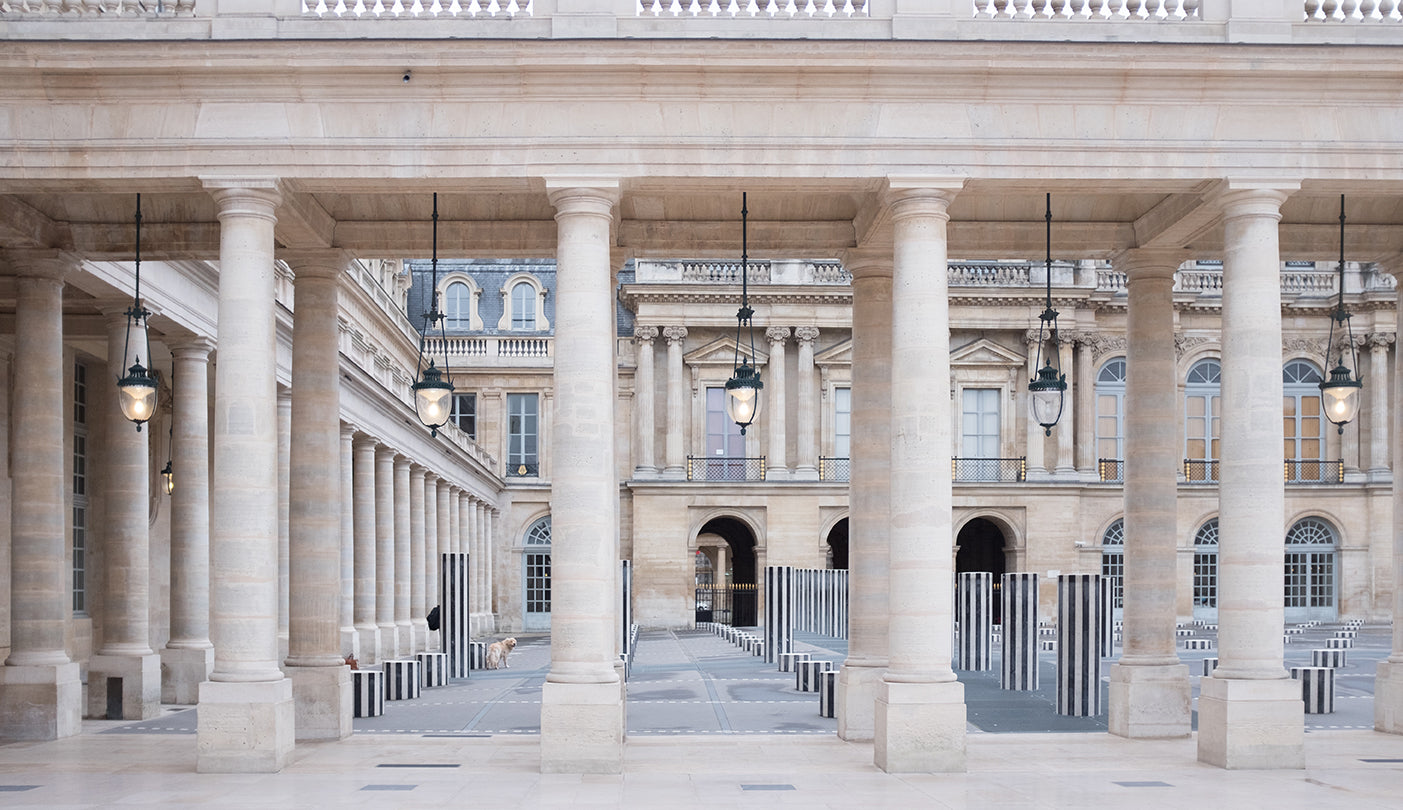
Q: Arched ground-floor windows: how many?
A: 4